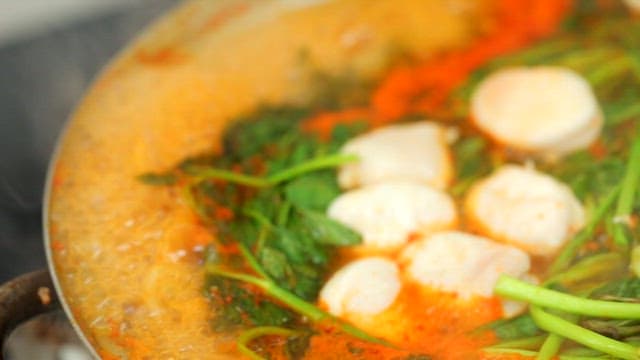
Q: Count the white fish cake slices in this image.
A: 6